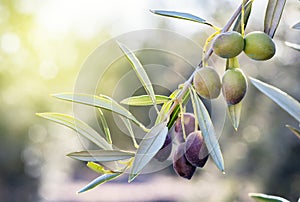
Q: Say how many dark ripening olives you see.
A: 4